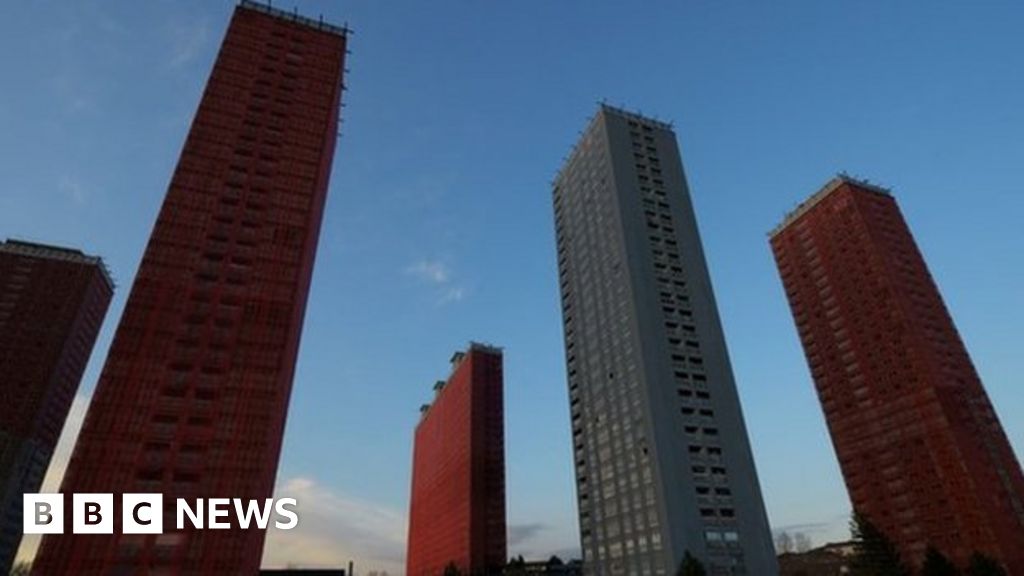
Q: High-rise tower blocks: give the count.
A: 5